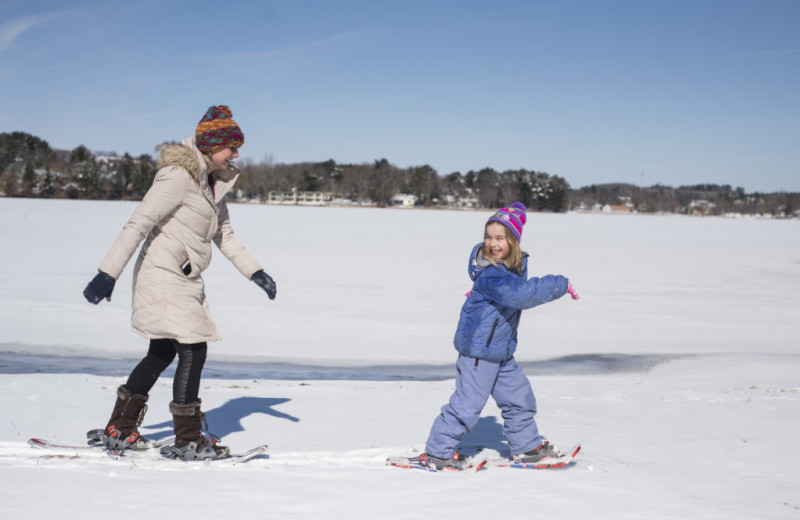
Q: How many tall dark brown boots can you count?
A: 2